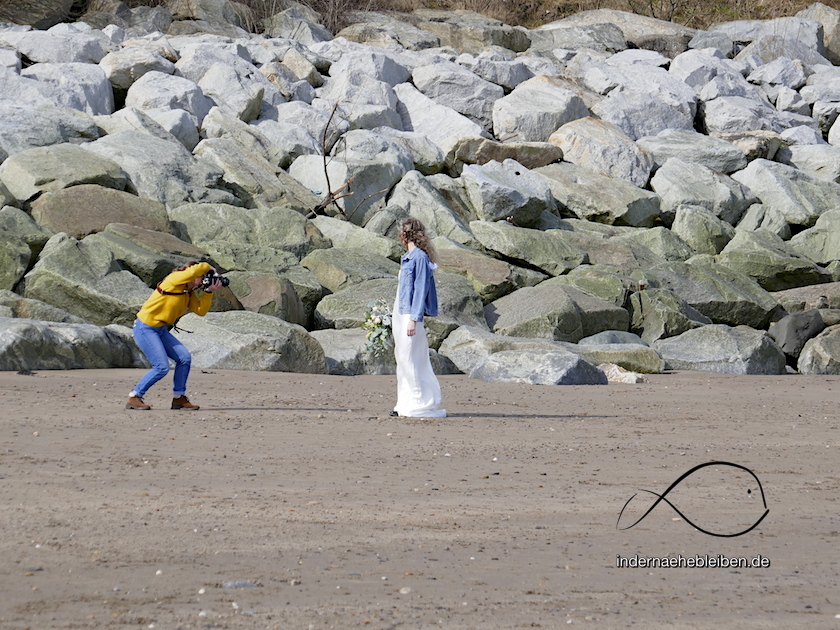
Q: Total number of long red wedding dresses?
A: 0